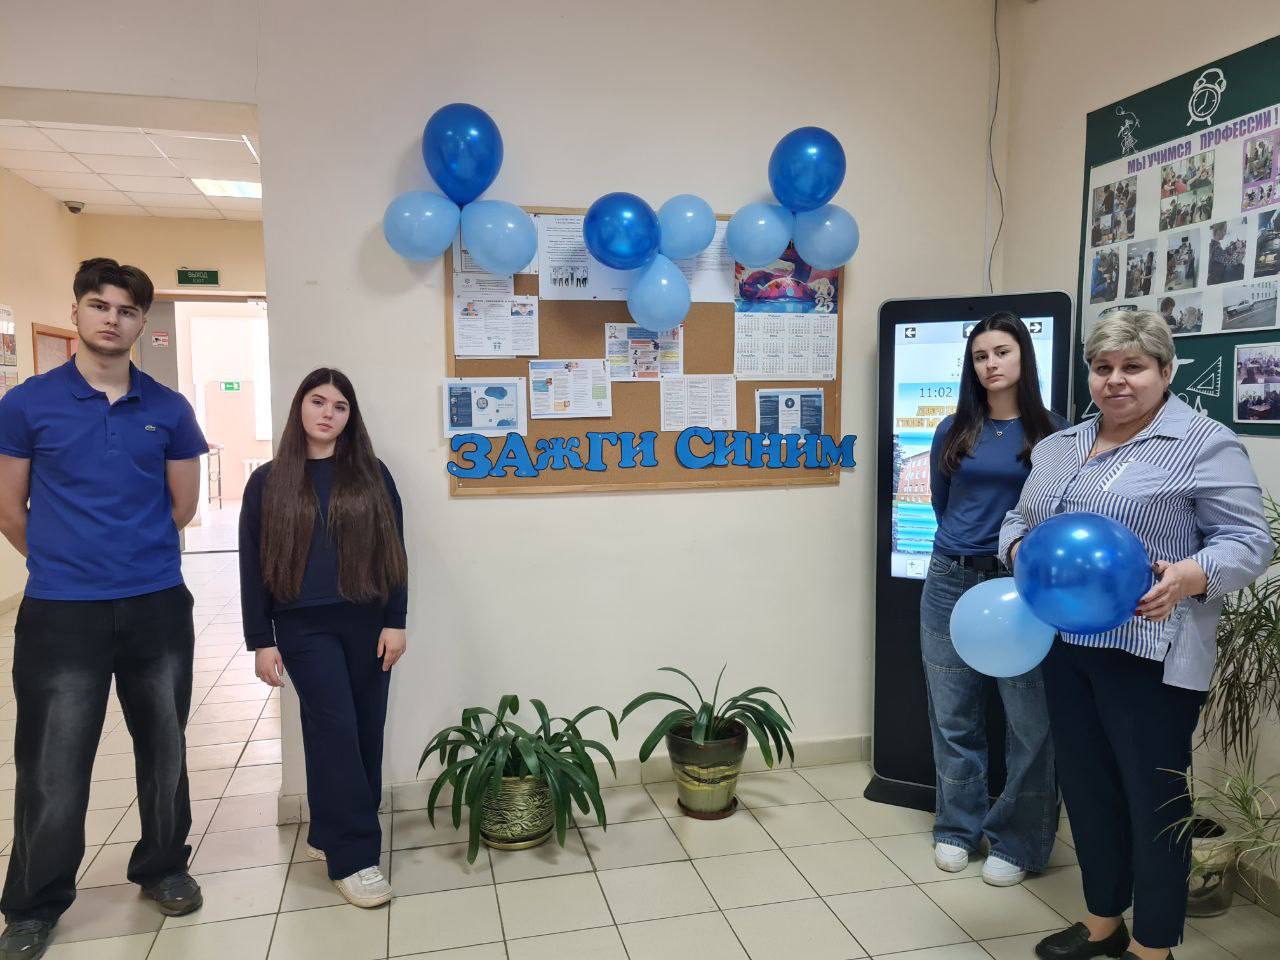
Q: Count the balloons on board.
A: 9